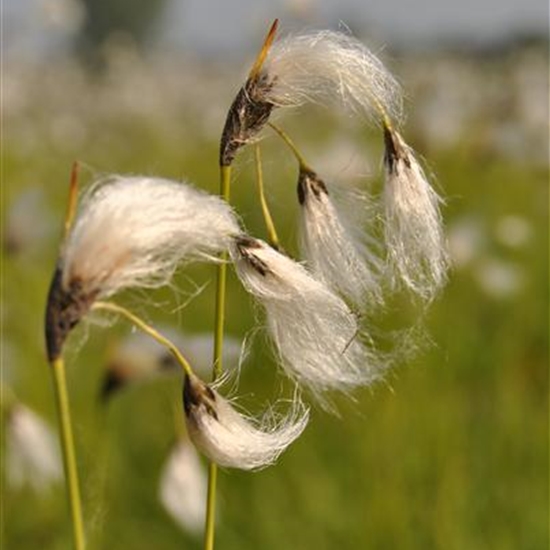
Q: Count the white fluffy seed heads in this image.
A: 6